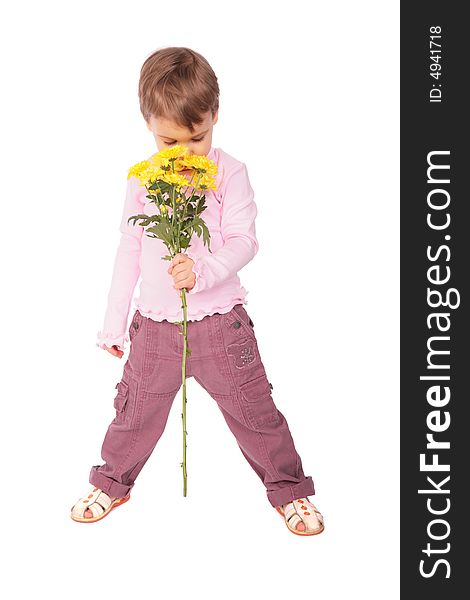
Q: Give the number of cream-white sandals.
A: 2